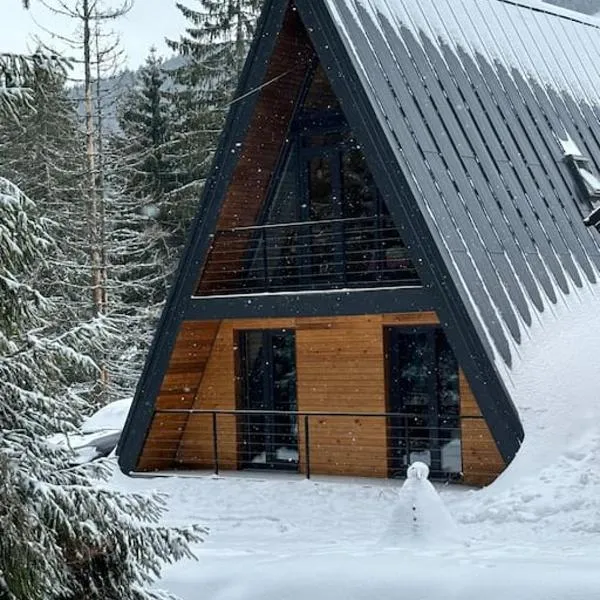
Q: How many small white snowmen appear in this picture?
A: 1